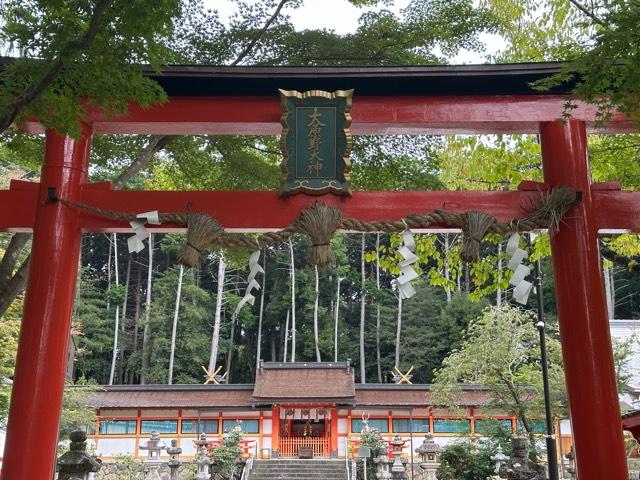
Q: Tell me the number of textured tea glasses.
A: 0